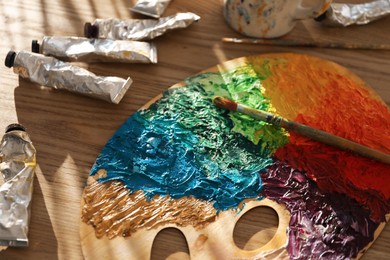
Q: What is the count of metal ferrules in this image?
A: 1